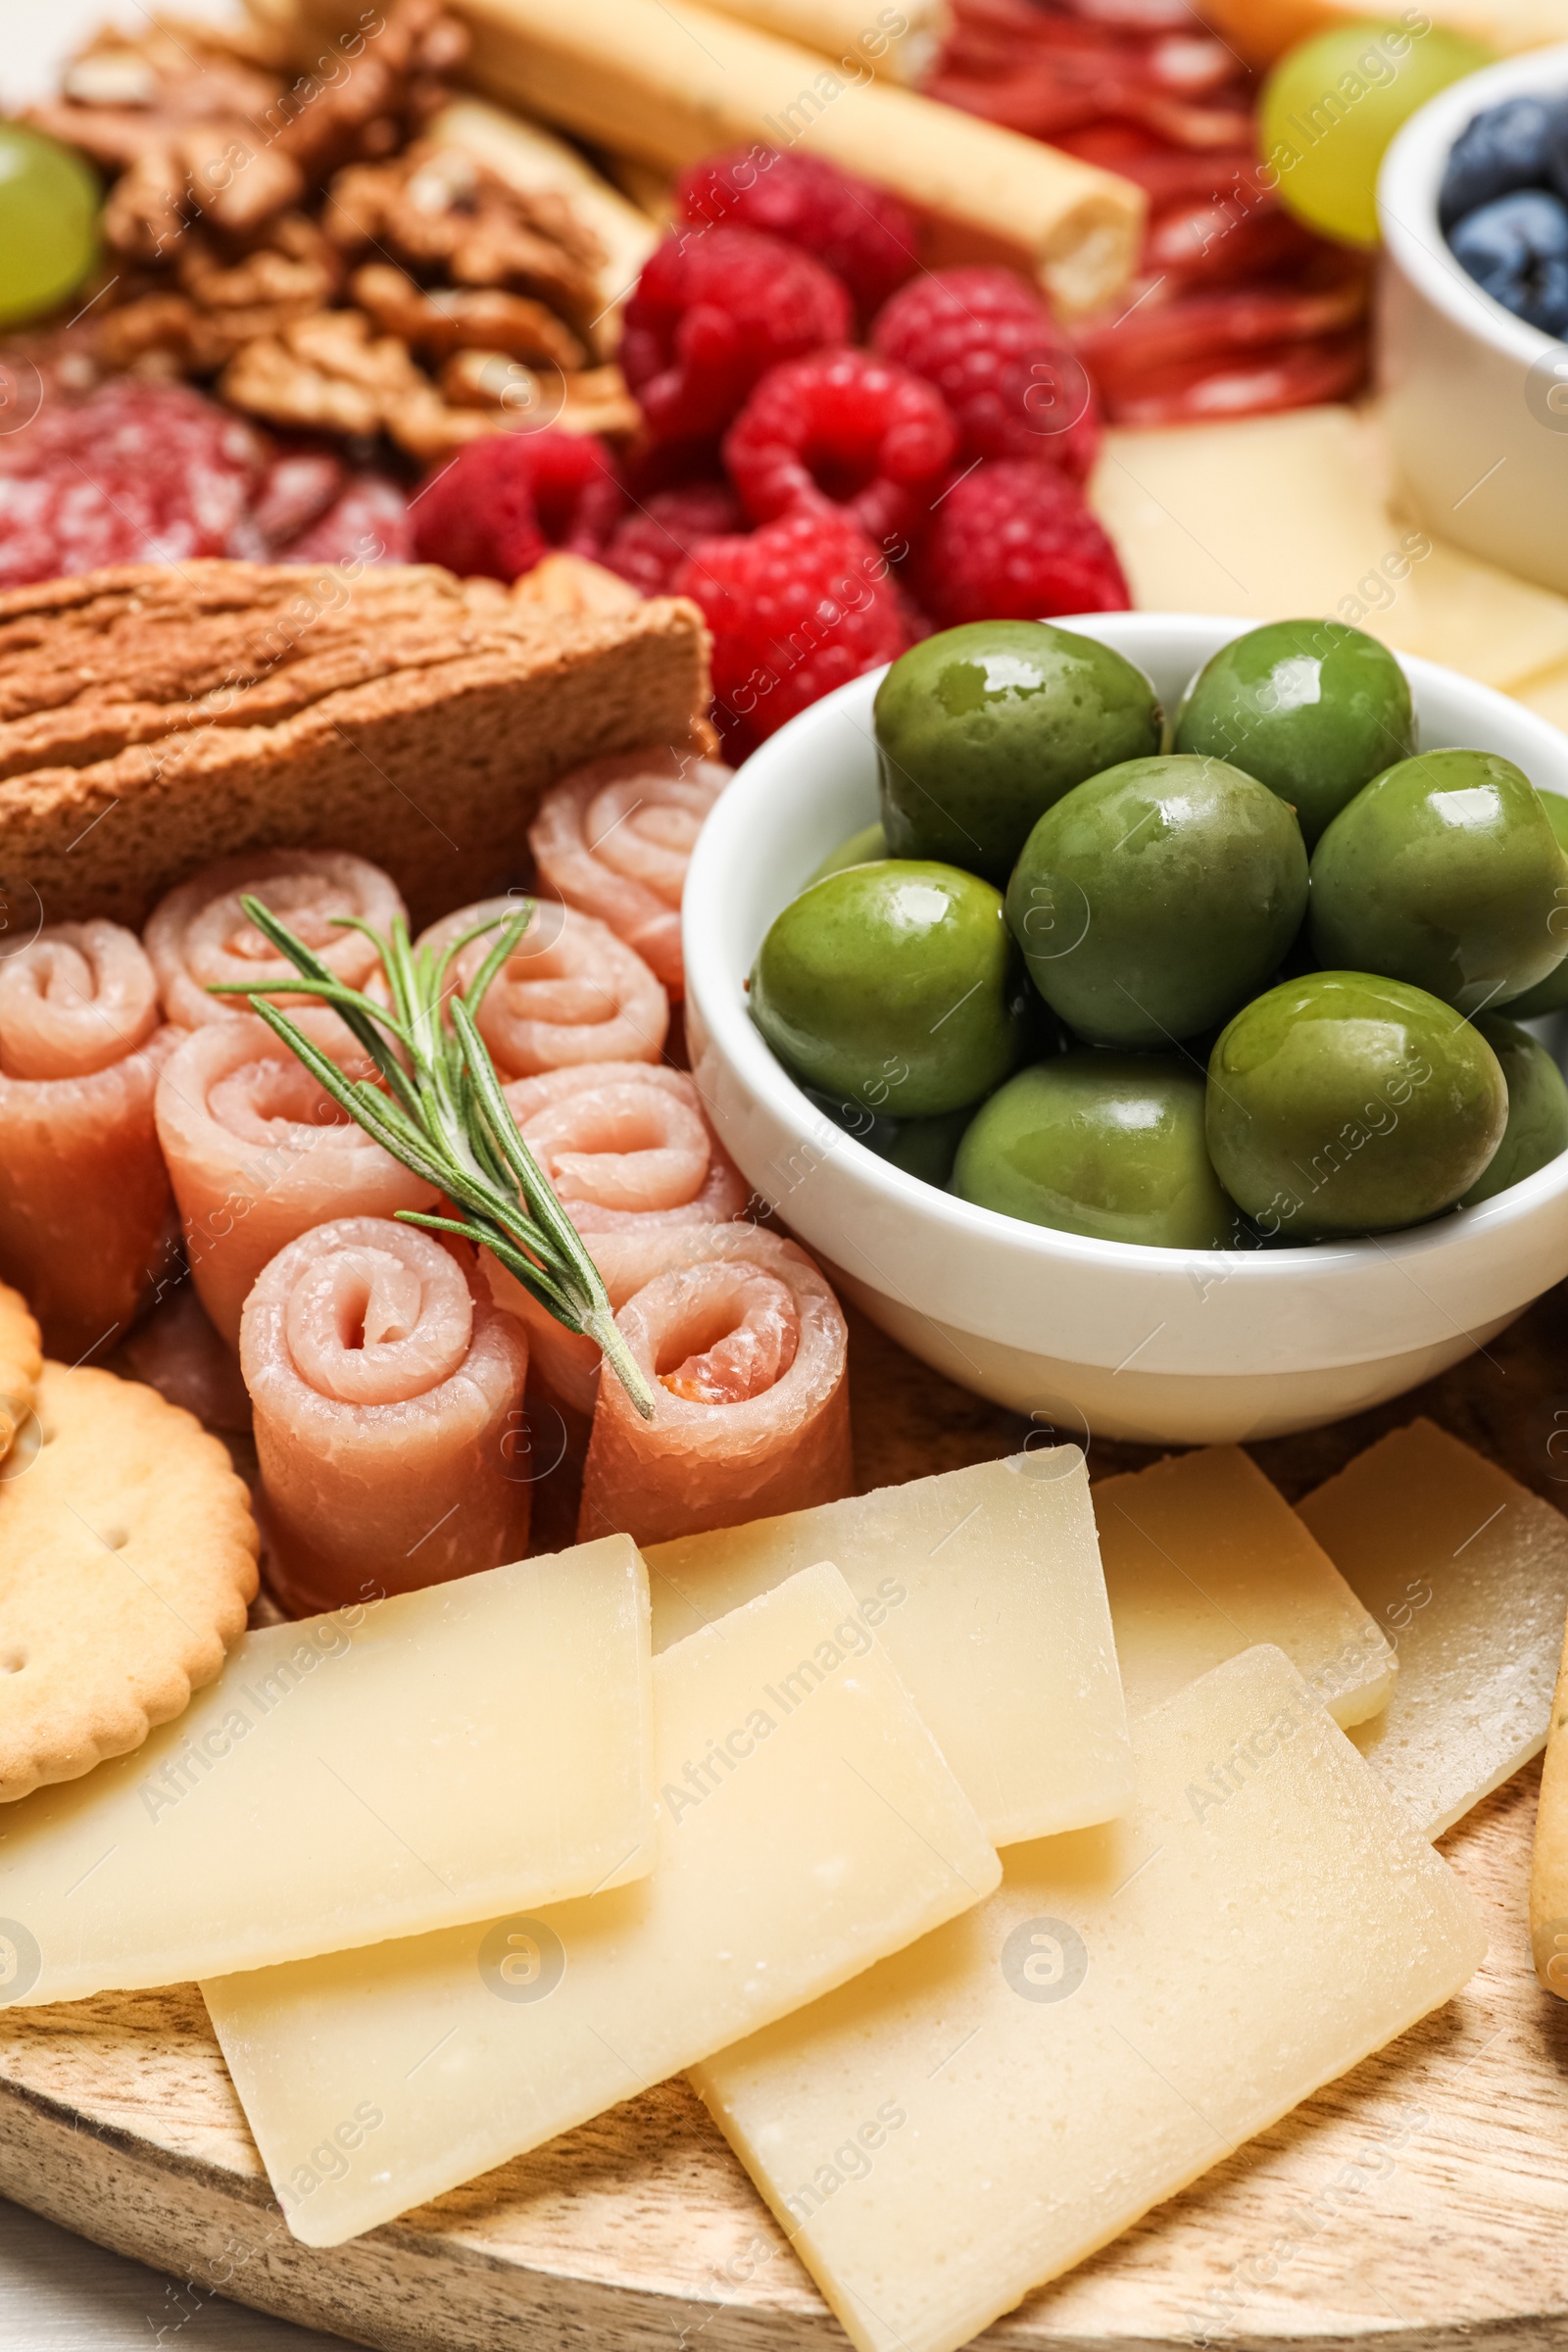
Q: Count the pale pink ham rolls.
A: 8